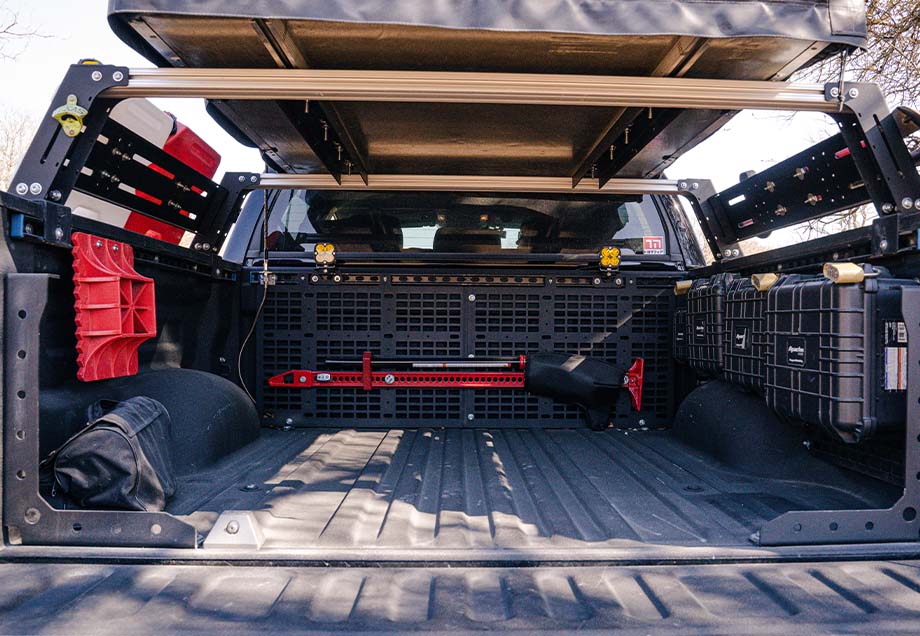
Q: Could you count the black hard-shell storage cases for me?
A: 4